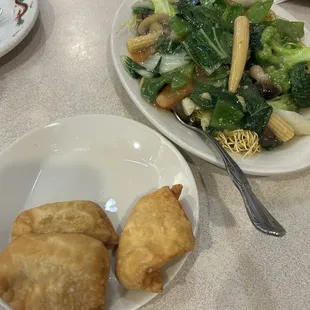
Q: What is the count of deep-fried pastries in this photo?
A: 3